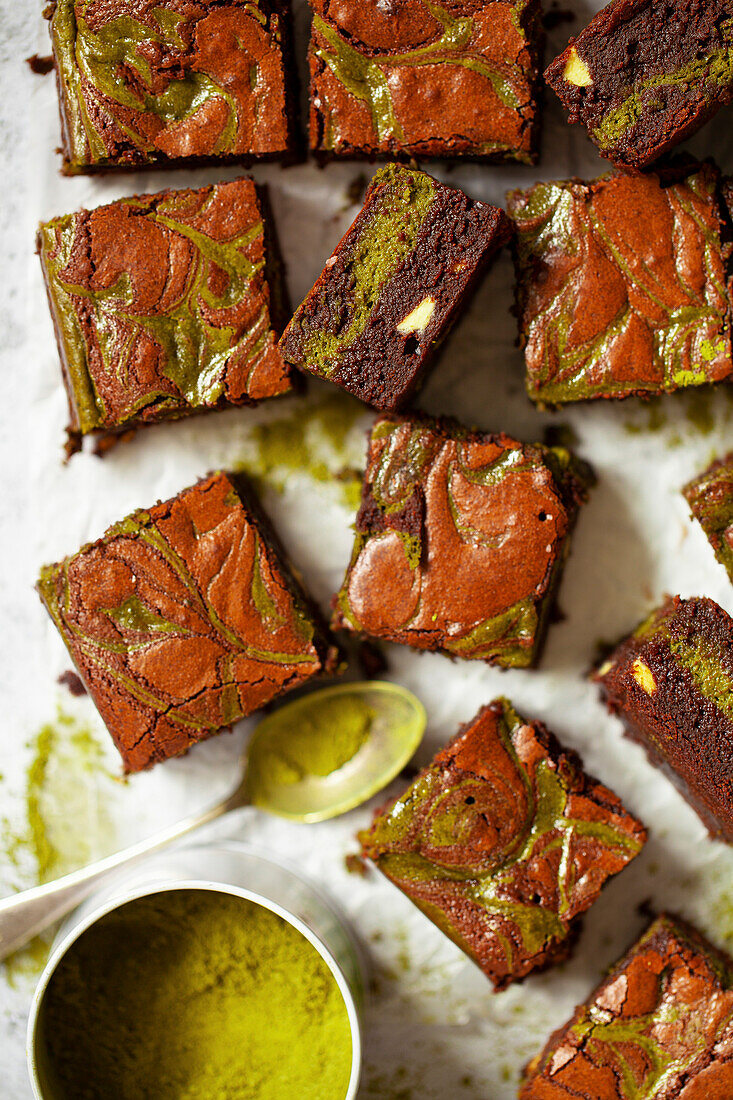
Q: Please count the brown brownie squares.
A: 12